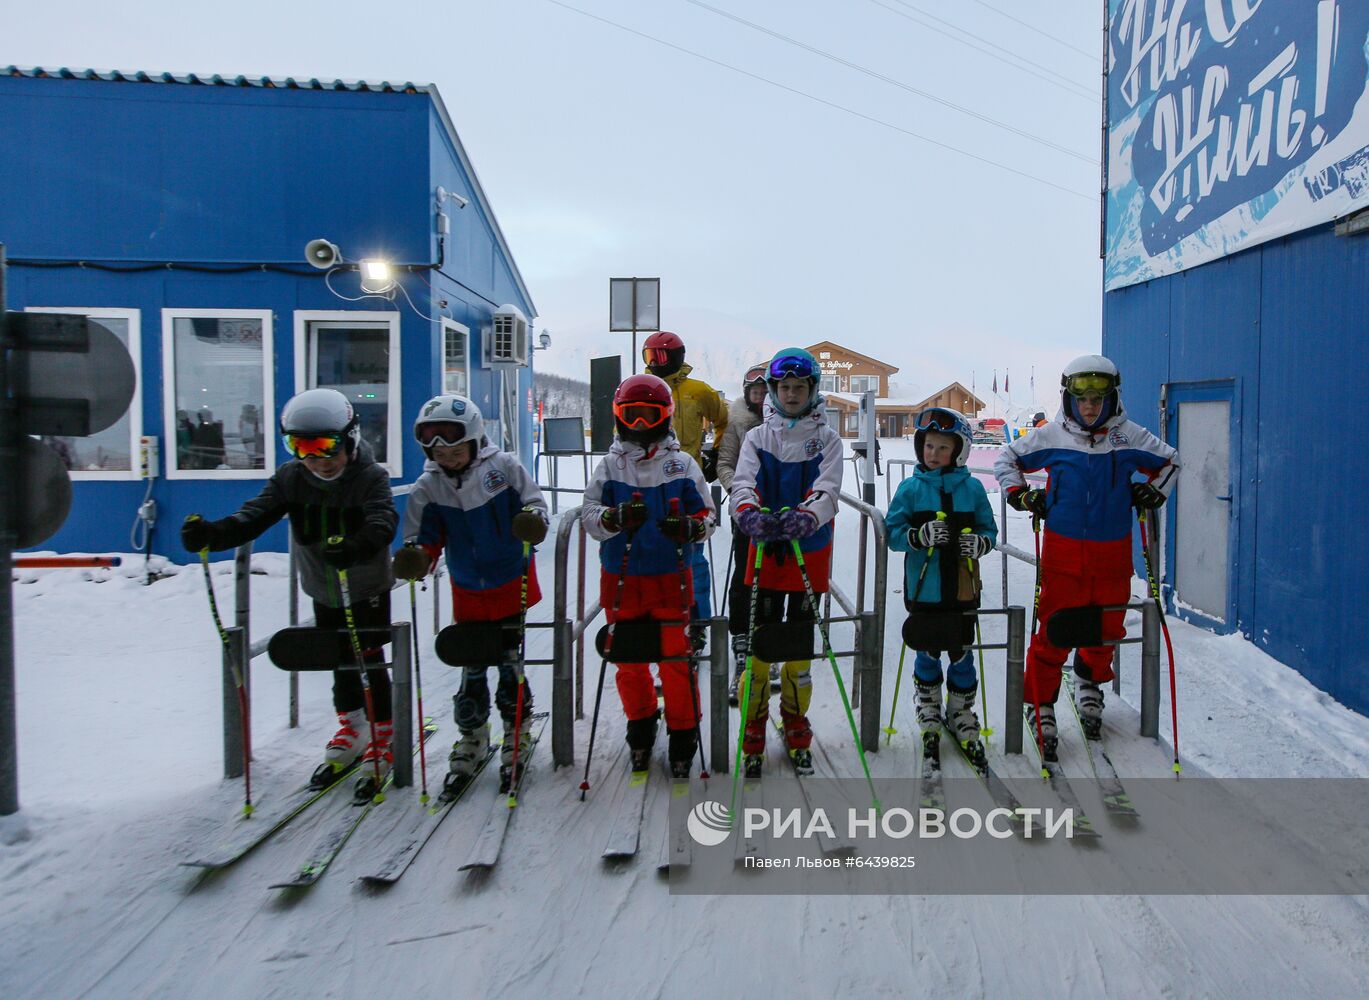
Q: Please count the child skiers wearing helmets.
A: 6